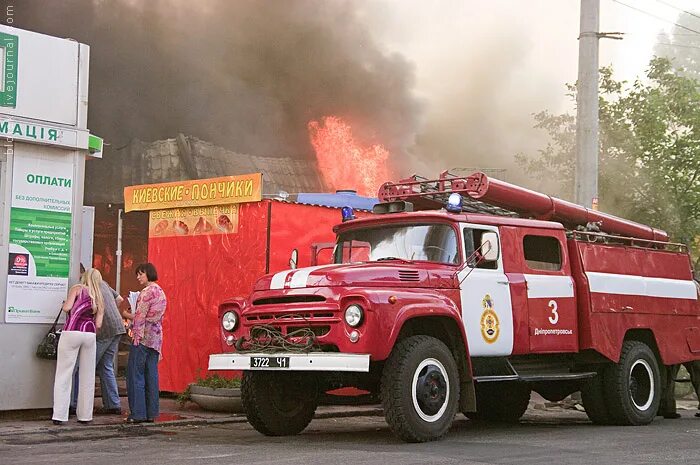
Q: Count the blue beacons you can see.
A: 2